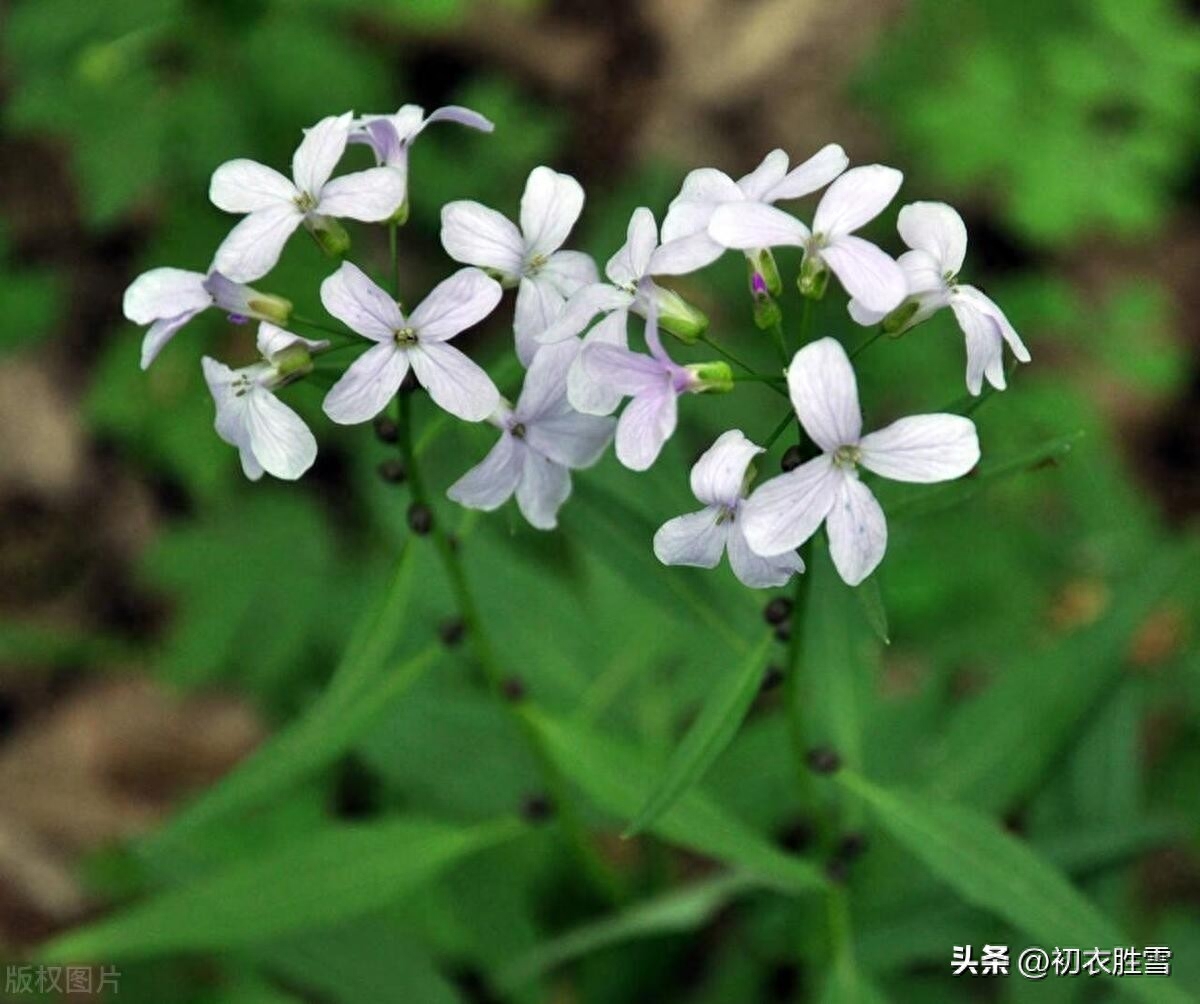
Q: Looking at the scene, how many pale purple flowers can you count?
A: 14